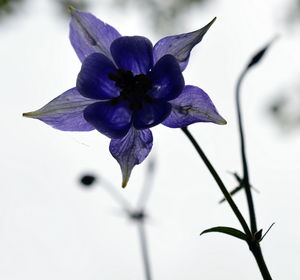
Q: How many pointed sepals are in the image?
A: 5